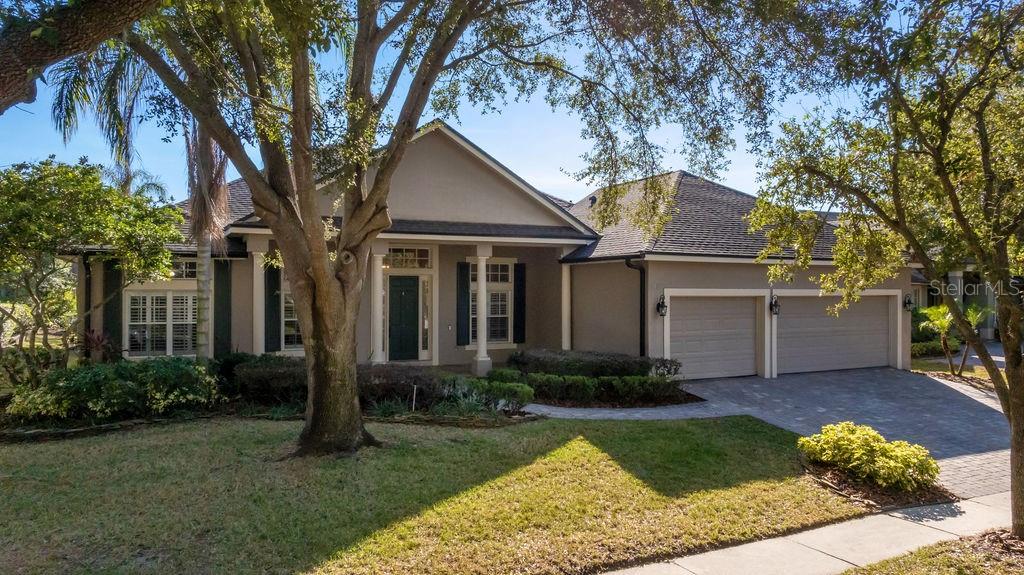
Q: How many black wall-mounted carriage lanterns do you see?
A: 3